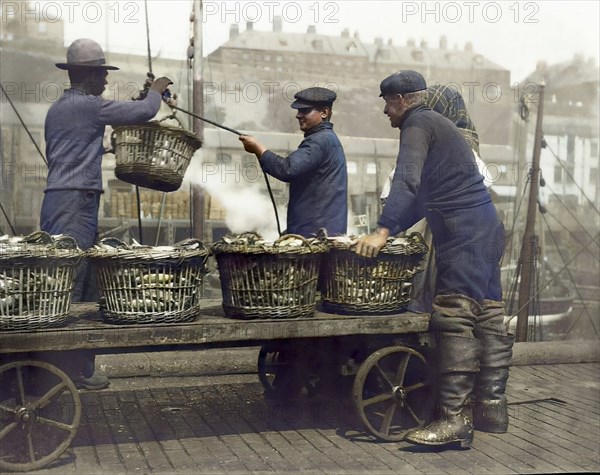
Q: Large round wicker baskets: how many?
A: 5